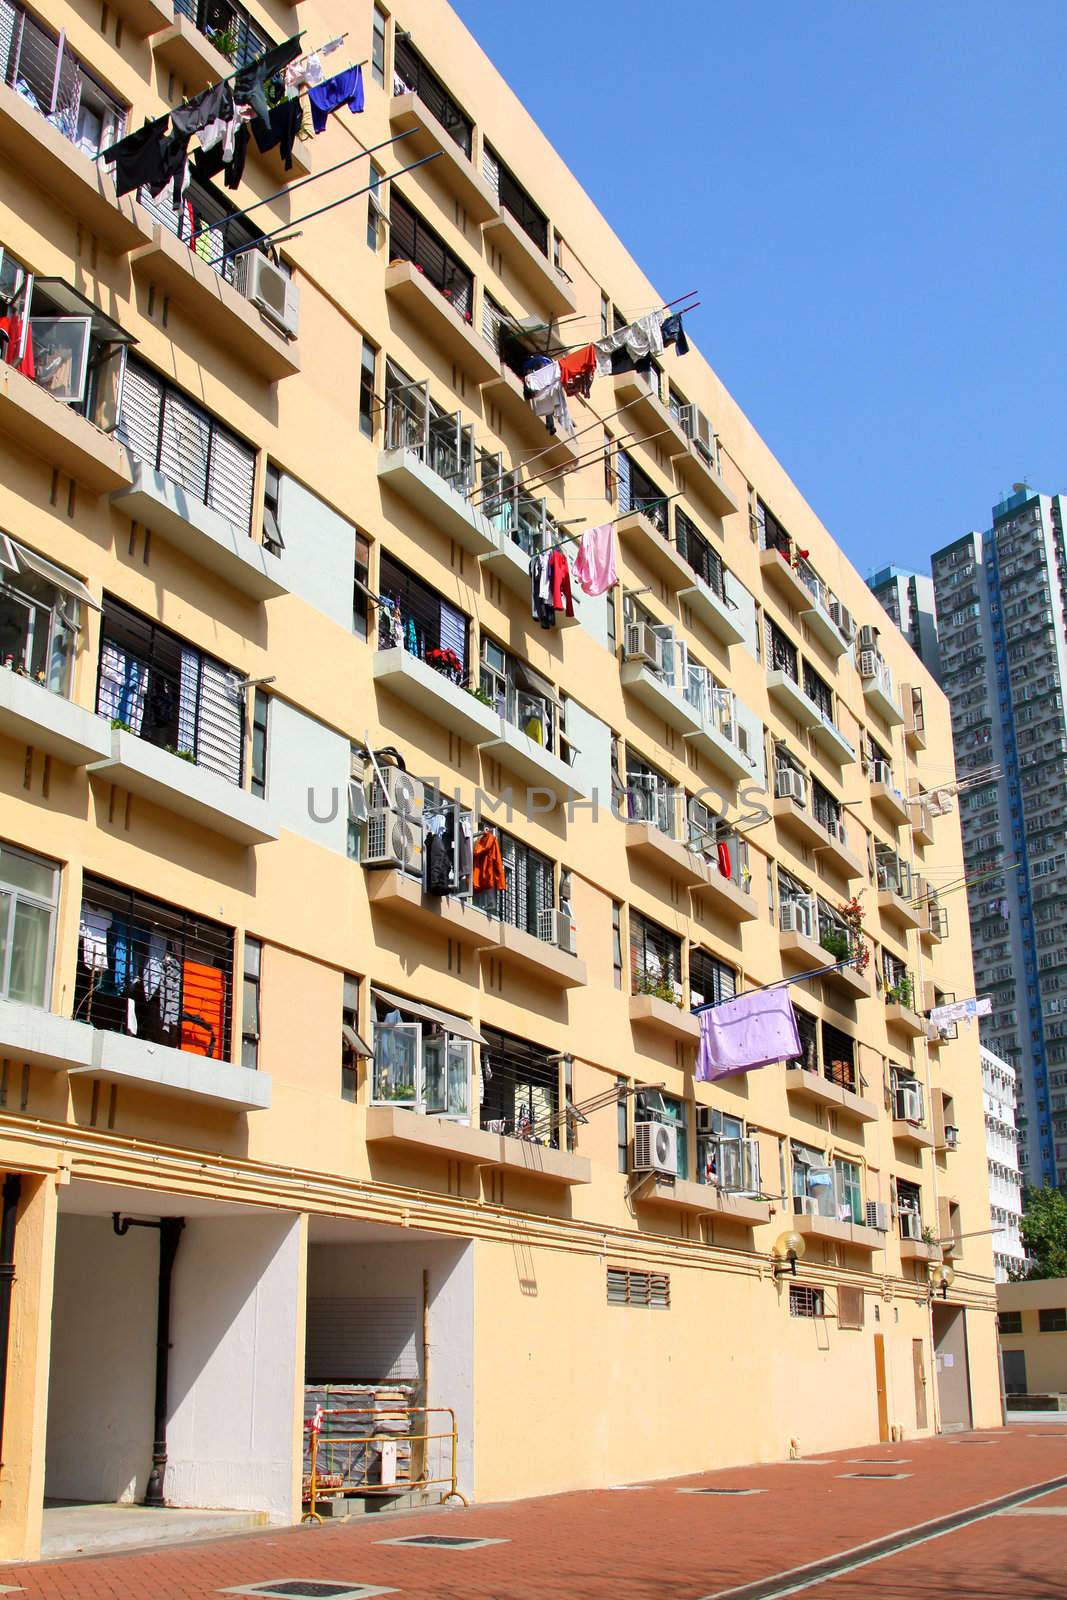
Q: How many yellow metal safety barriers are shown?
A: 1